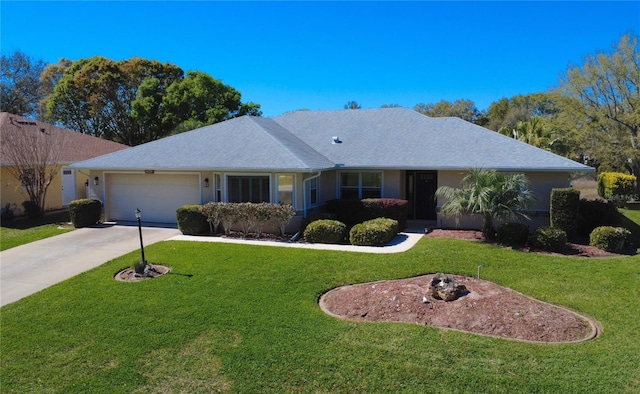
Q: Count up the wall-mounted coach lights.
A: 2